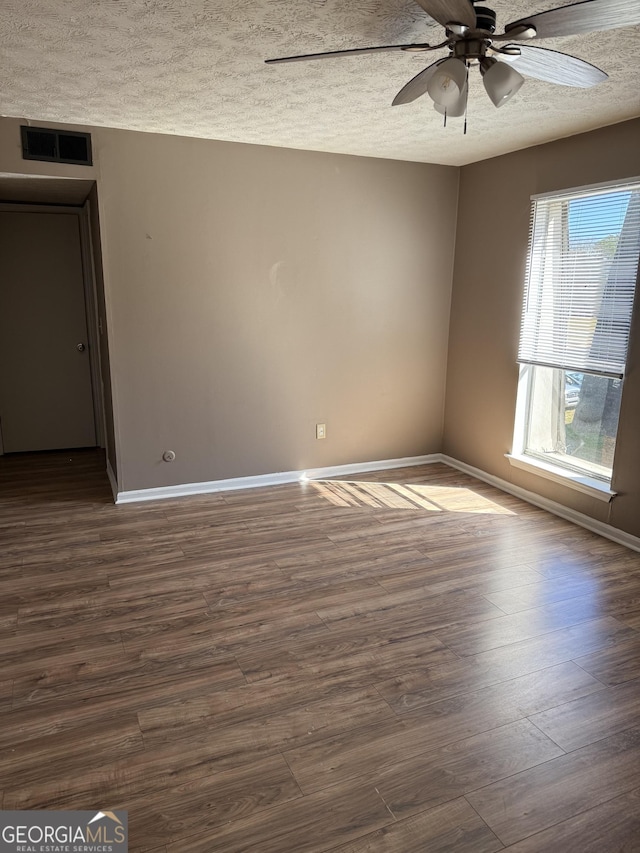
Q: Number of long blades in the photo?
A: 5